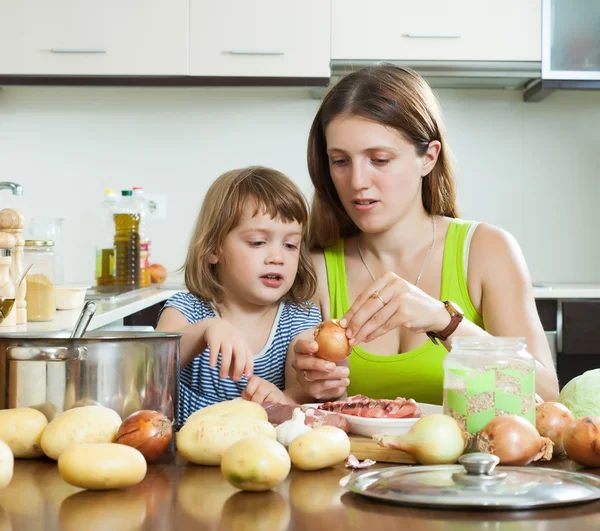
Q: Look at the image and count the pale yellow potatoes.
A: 8